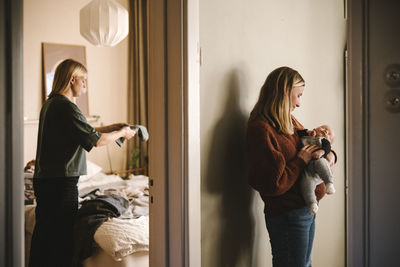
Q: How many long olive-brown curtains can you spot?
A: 1